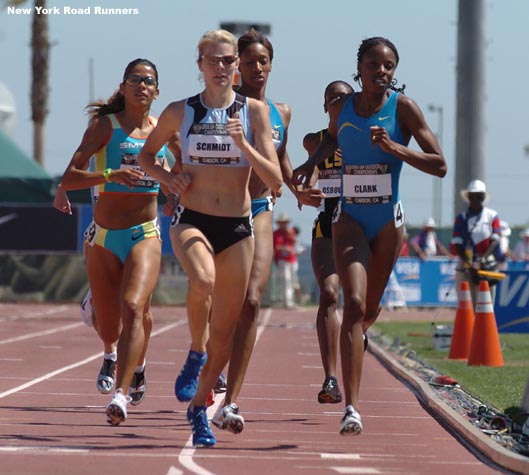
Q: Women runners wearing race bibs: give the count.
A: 5